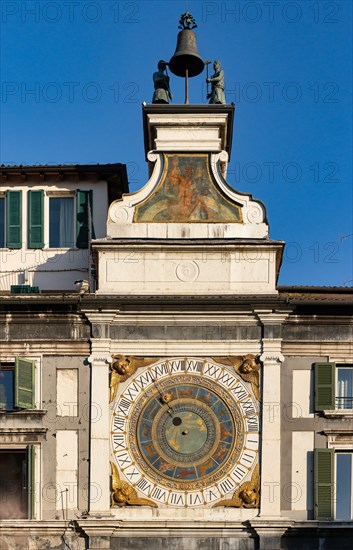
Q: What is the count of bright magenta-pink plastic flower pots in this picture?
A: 0